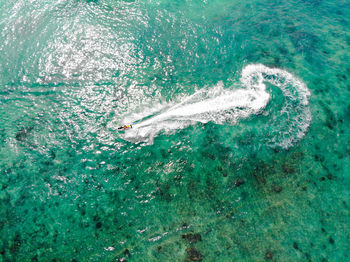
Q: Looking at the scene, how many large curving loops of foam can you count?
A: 1